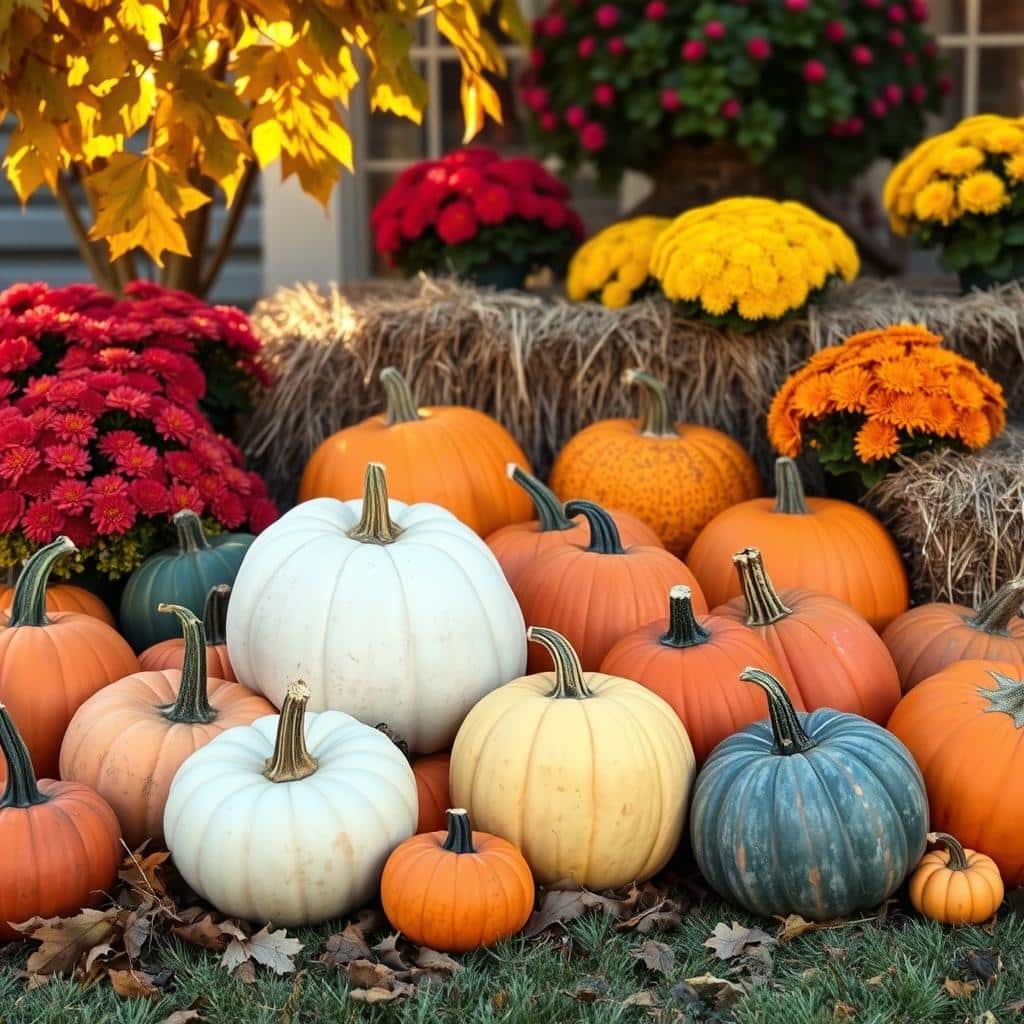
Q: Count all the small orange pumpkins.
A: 2